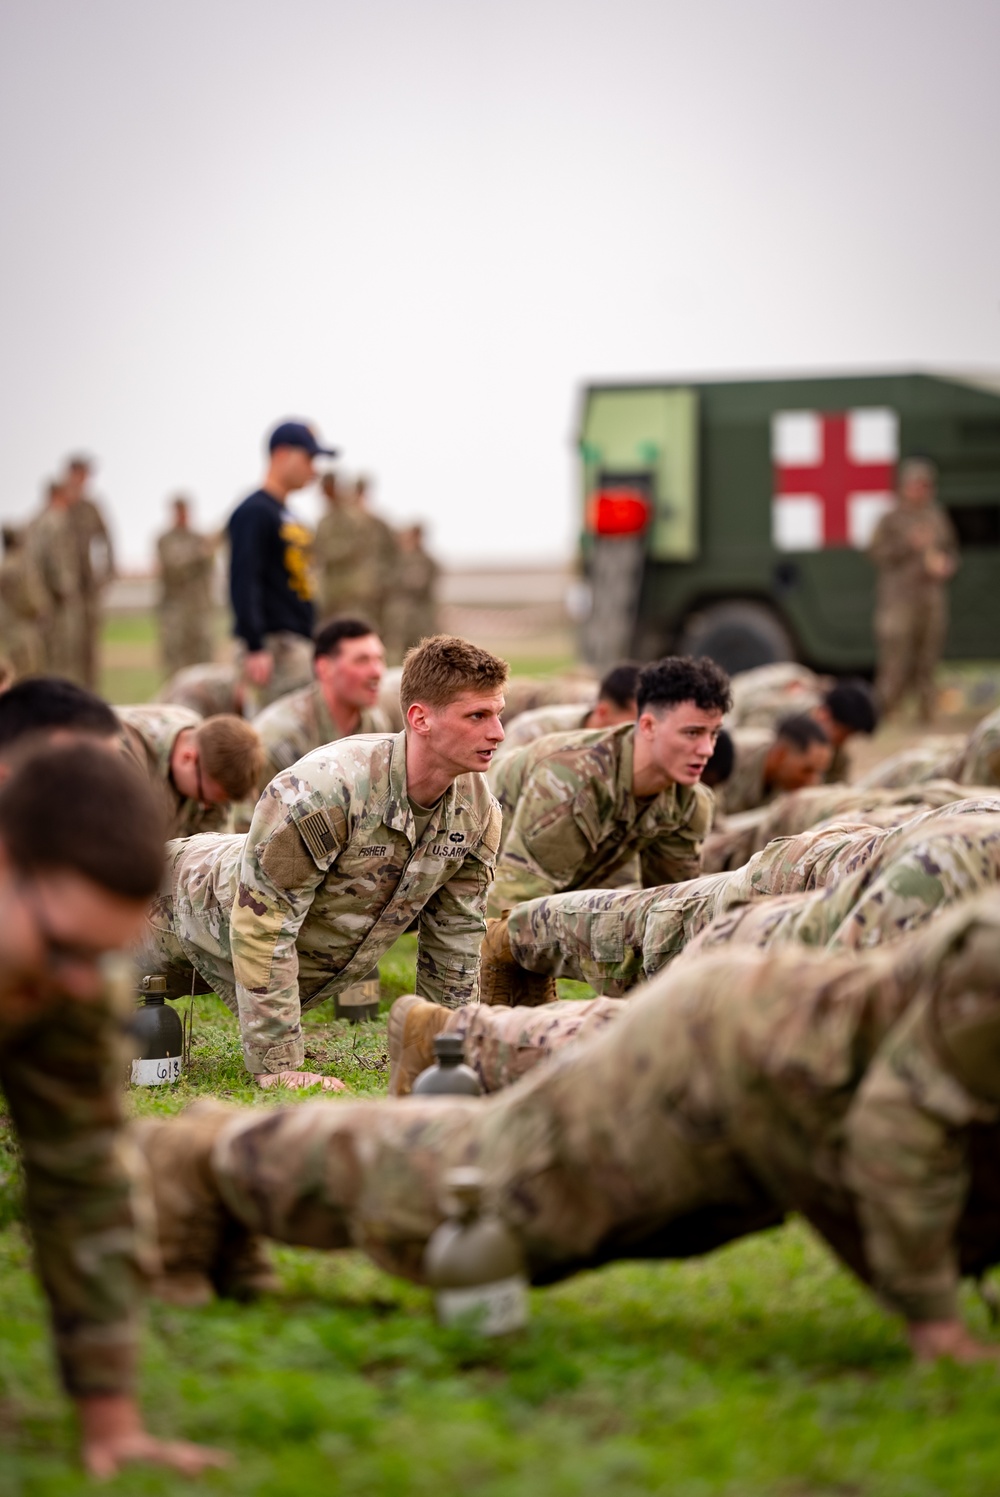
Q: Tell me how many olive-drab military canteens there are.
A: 4